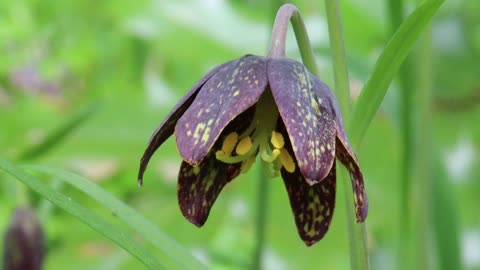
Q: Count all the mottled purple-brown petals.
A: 6